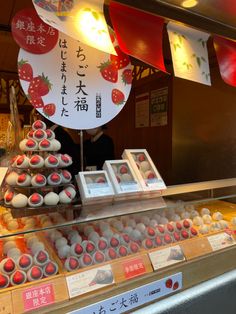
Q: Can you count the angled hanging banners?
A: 4